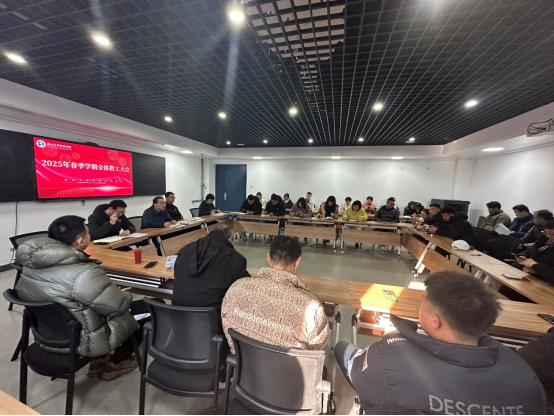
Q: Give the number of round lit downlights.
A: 13